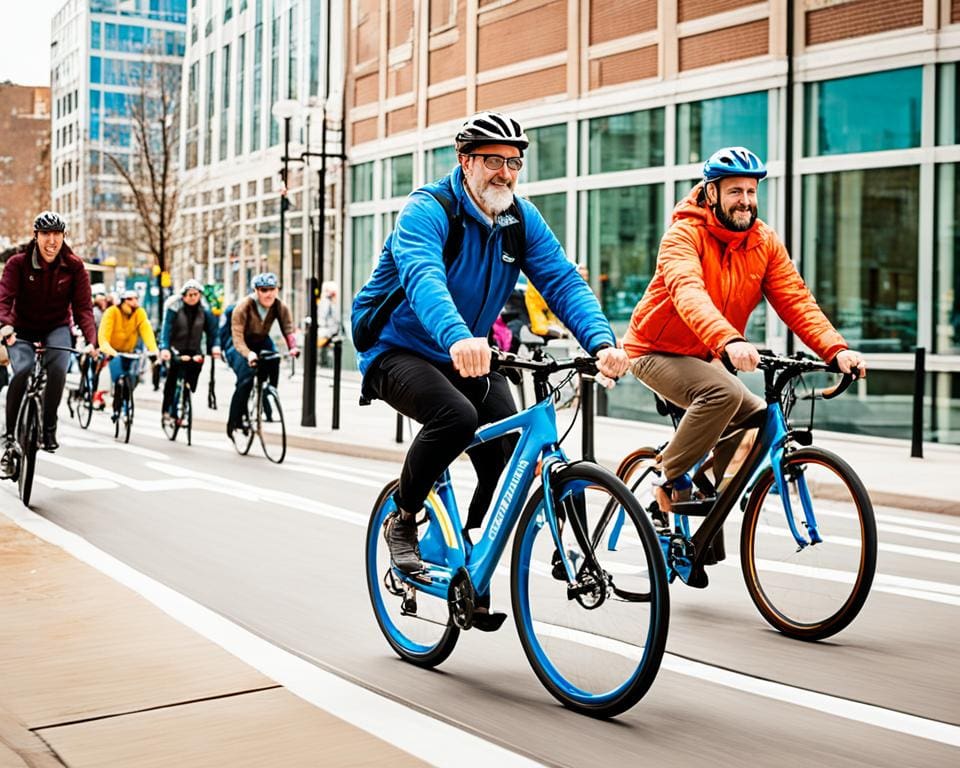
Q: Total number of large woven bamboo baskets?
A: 0